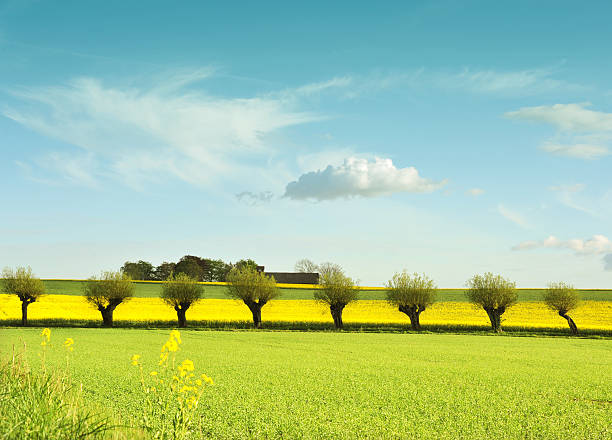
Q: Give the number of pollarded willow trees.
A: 8